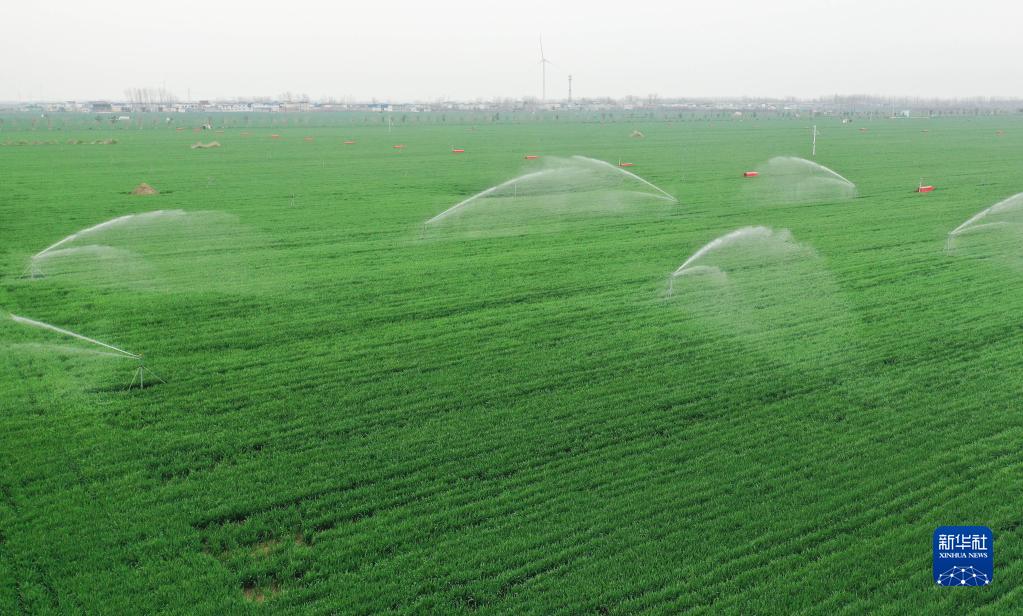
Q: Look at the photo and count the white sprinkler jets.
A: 7